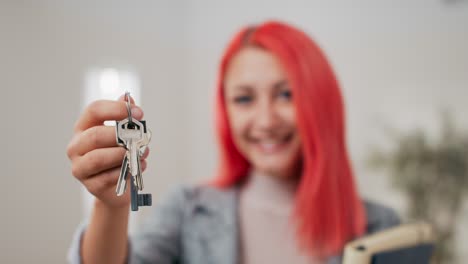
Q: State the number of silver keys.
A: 3